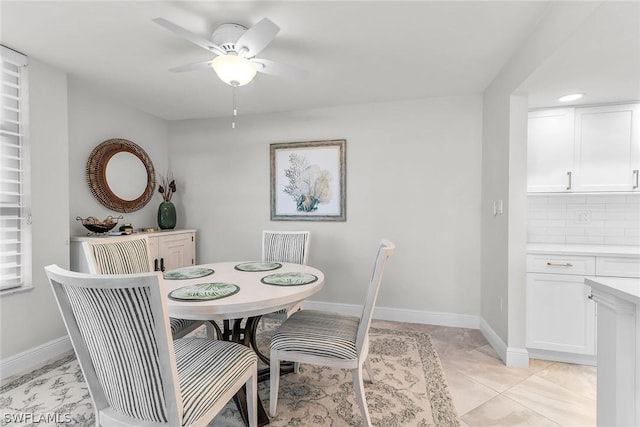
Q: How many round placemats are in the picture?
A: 4